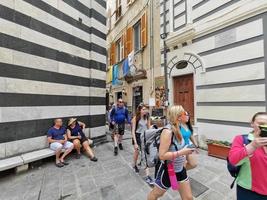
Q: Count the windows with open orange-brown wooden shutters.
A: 2